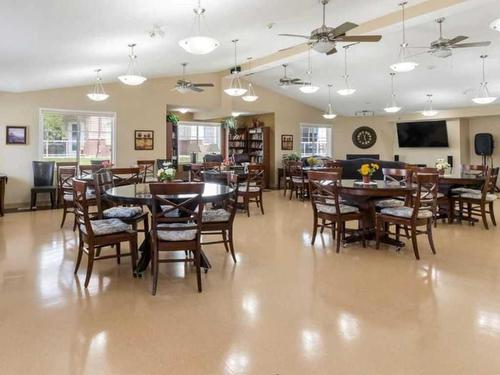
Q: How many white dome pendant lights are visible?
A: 13